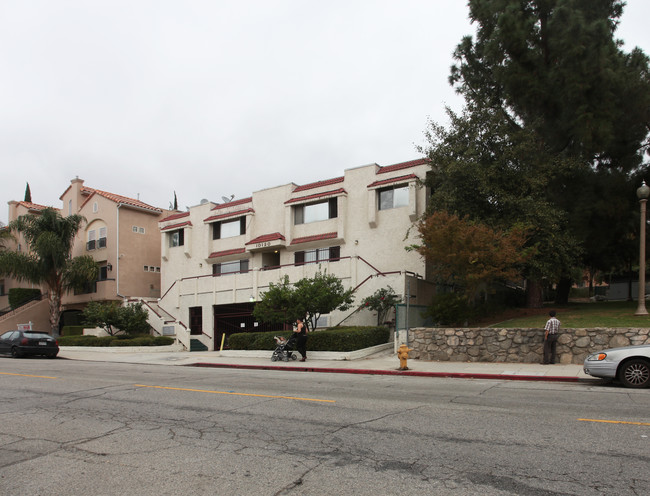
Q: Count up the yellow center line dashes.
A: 3